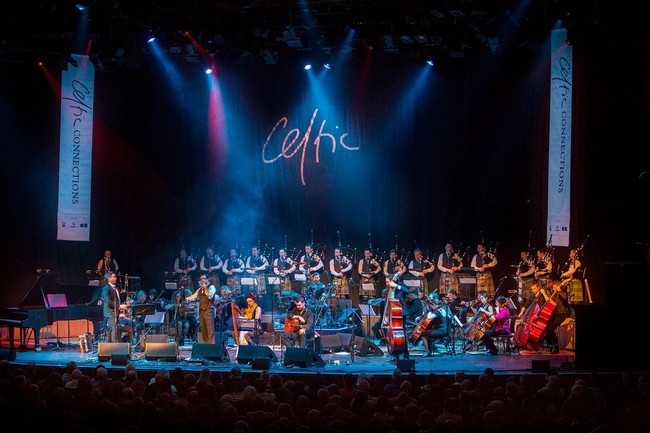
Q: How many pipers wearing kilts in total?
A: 15